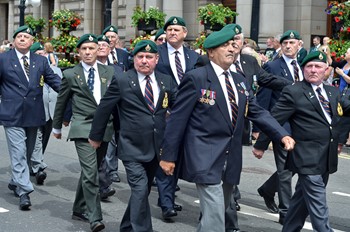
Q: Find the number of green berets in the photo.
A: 12